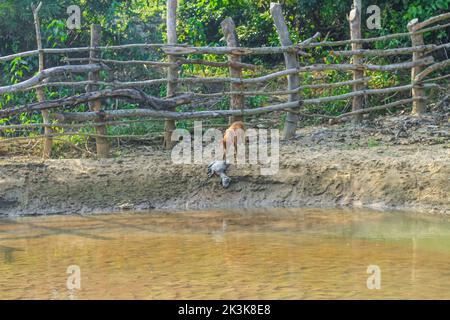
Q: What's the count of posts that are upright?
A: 7